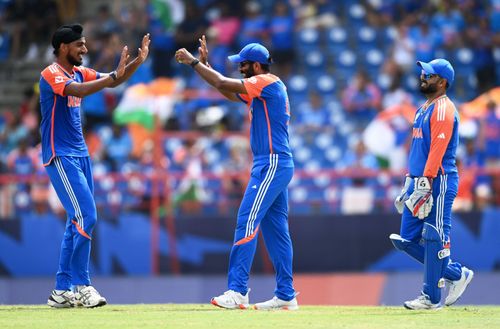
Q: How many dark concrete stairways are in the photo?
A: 1